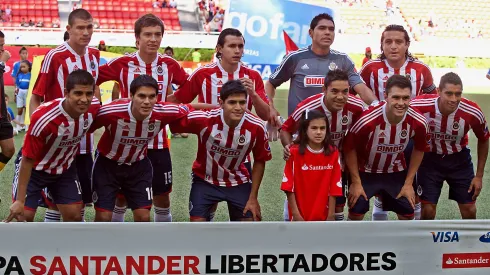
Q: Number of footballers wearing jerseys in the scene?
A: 11